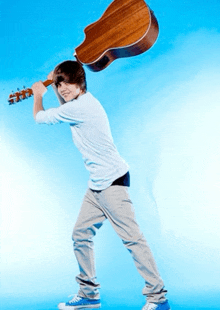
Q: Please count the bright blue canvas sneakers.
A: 2